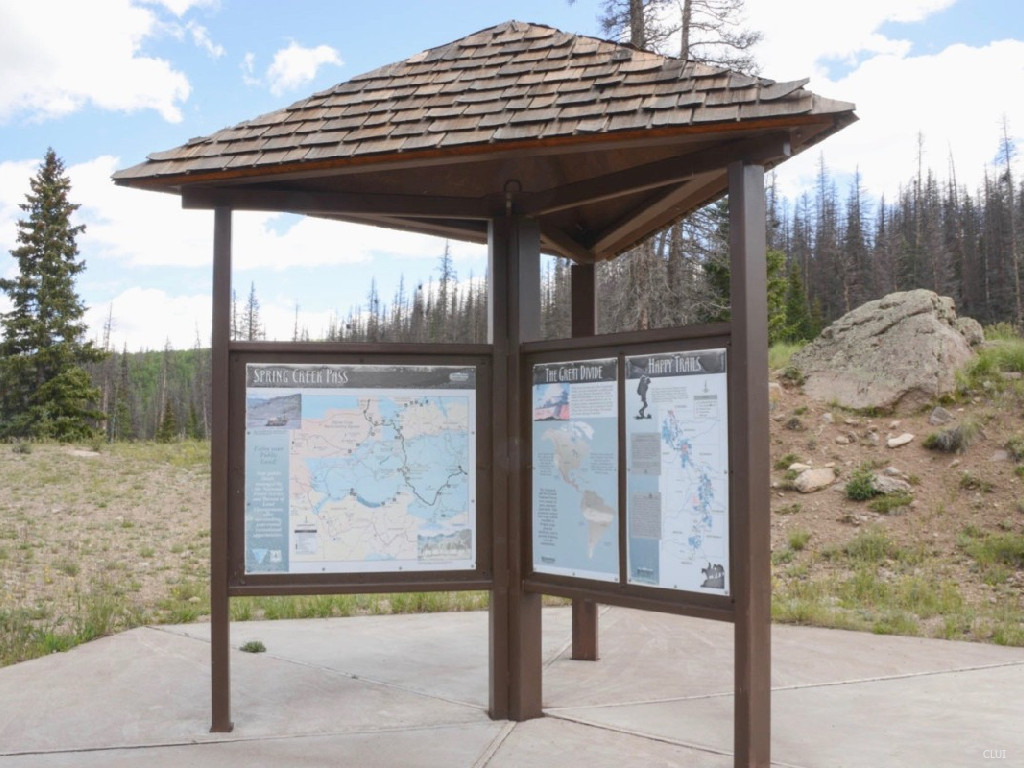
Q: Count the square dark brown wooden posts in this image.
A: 5